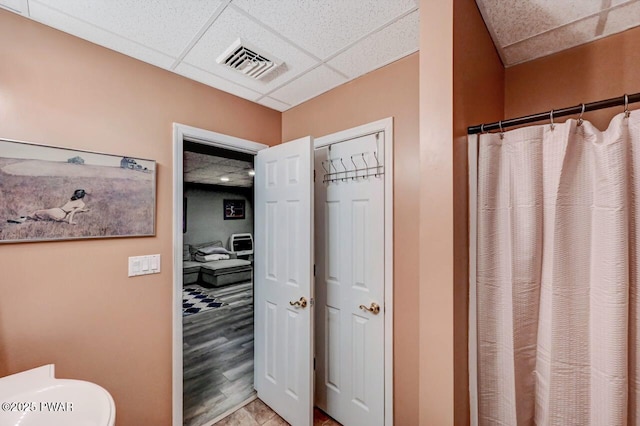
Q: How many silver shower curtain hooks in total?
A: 5